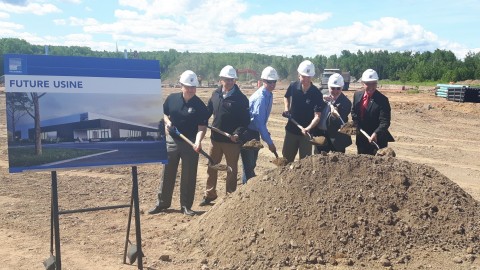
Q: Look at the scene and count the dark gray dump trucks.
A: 1